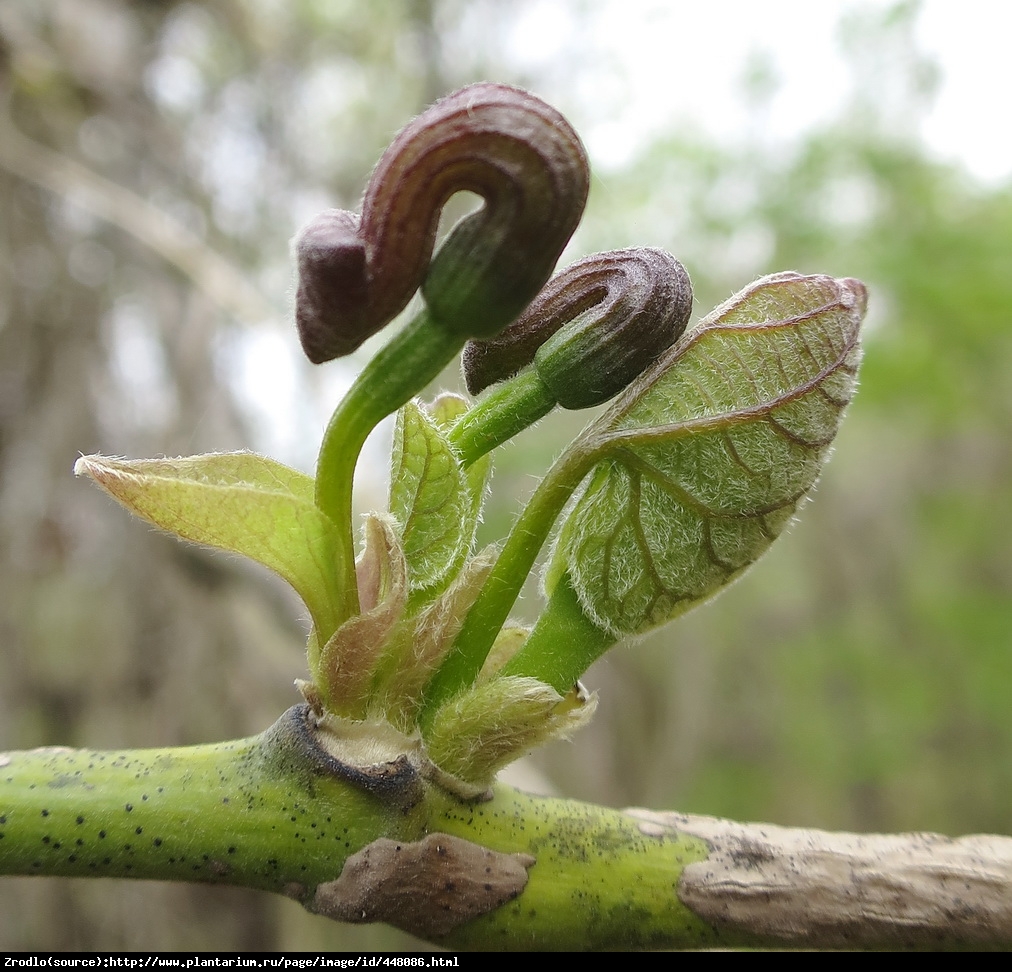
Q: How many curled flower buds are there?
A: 2